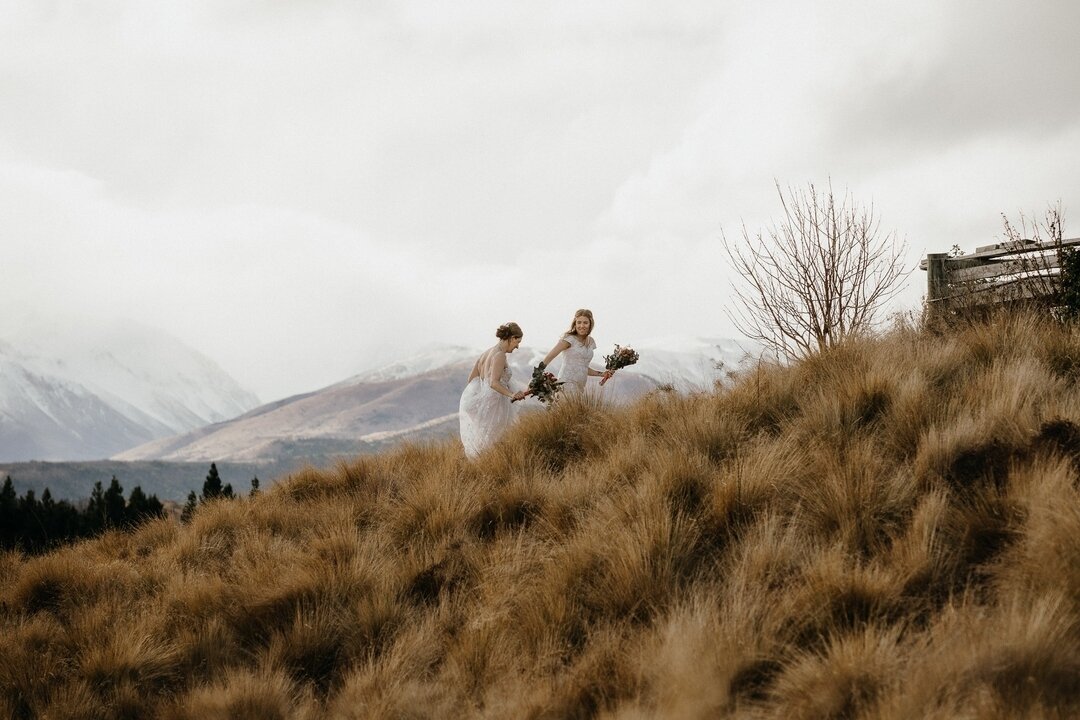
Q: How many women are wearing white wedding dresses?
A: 2